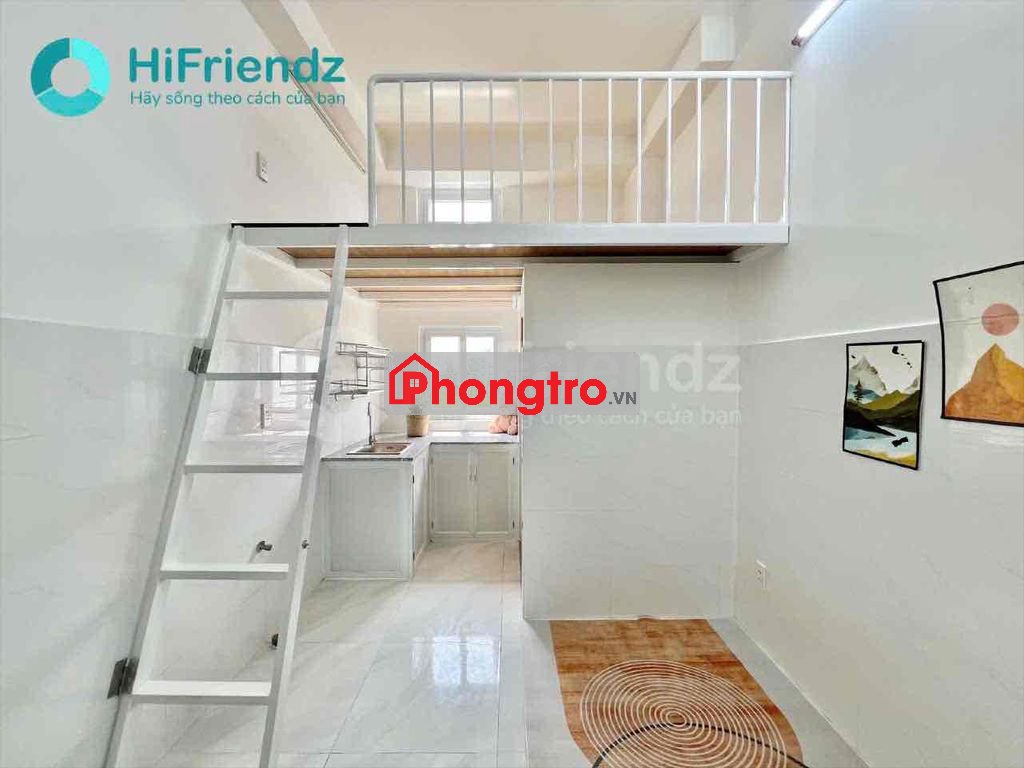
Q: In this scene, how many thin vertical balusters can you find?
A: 14